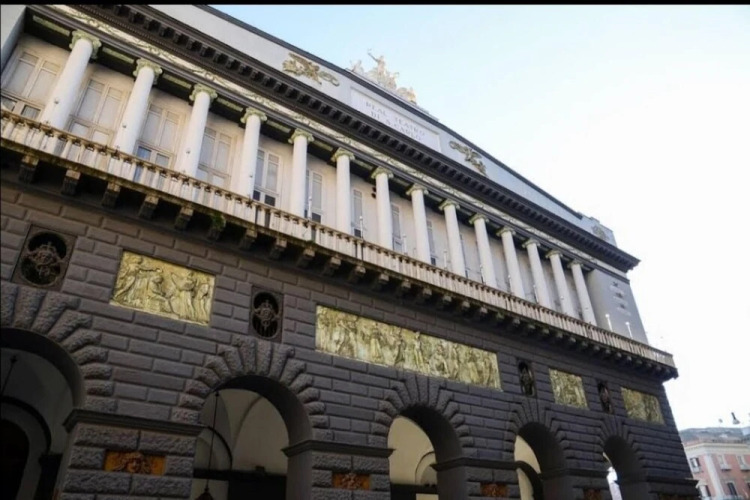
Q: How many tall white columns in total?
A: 14